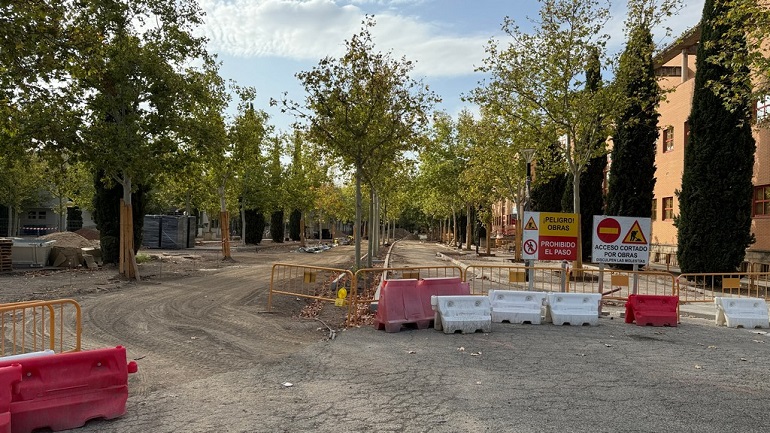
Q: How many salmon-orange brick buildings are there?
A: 1